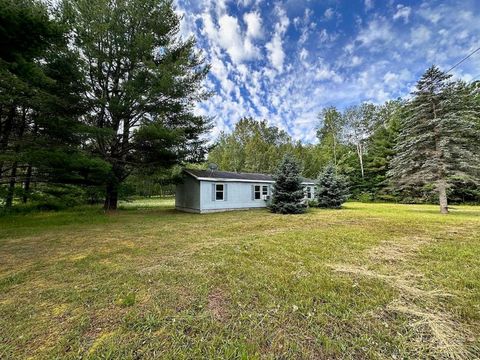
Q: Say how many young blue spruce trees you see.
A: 2